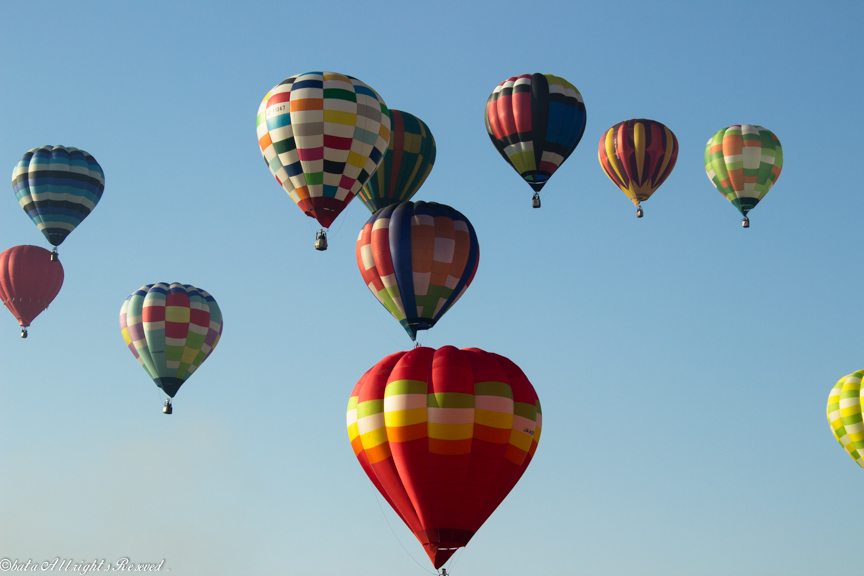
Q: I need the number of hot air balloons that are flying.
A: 11